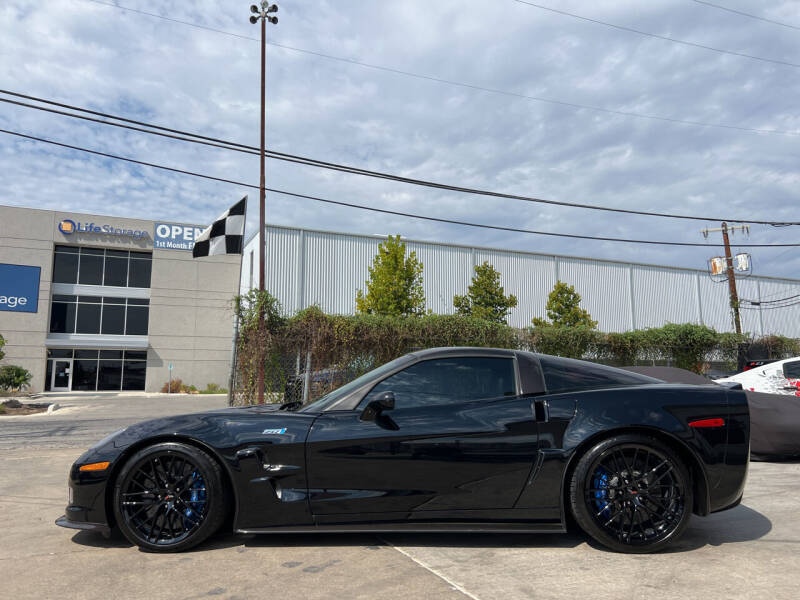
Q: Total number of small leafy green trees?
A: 3